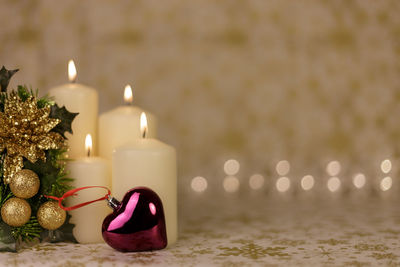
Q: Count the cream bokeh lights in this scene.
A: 12